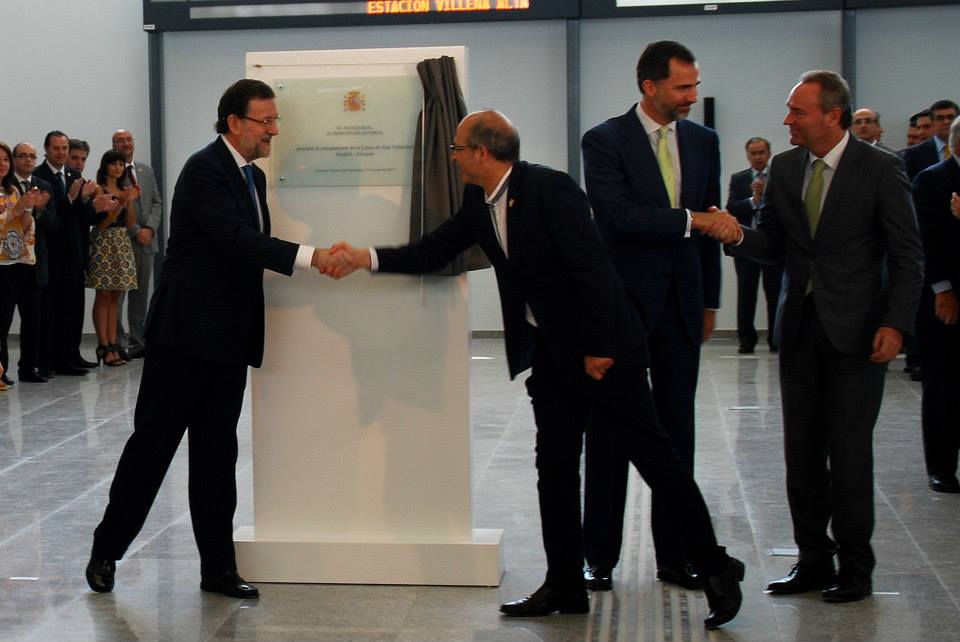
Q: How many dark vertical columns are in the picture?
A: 3